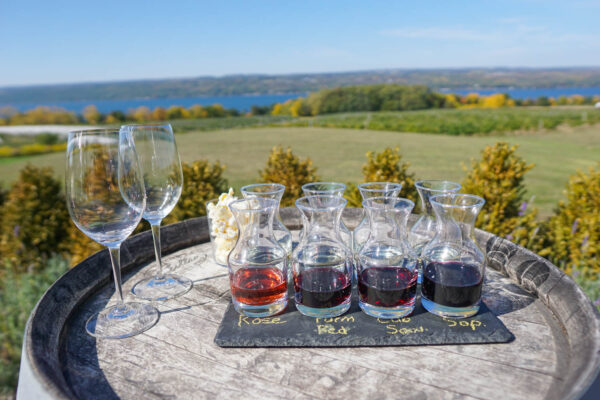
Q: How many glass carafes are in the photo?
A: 8